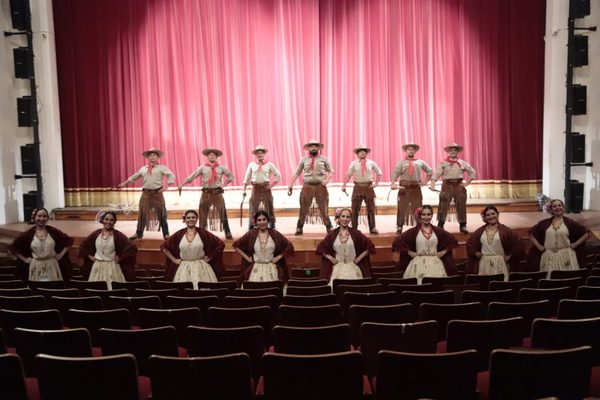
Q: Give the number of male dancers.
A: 7